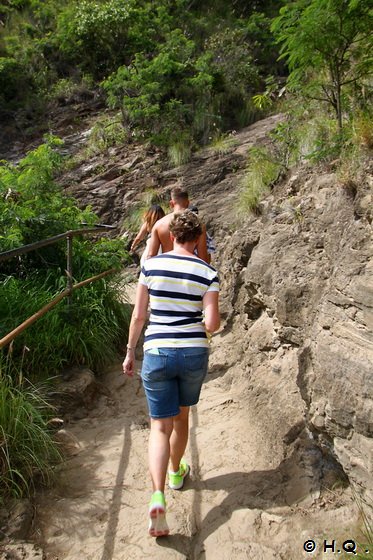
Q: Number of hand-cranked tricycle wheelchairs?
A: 0